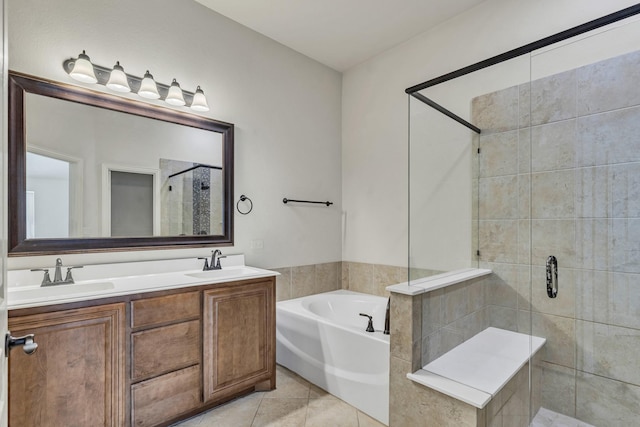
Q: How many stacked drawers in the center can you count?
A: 3